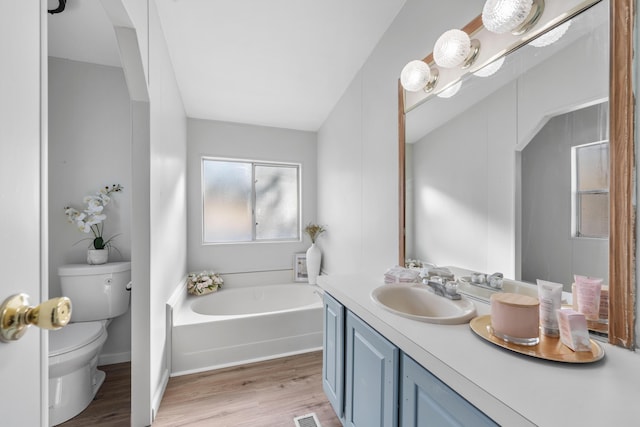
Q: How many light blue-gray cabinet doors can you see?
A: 3